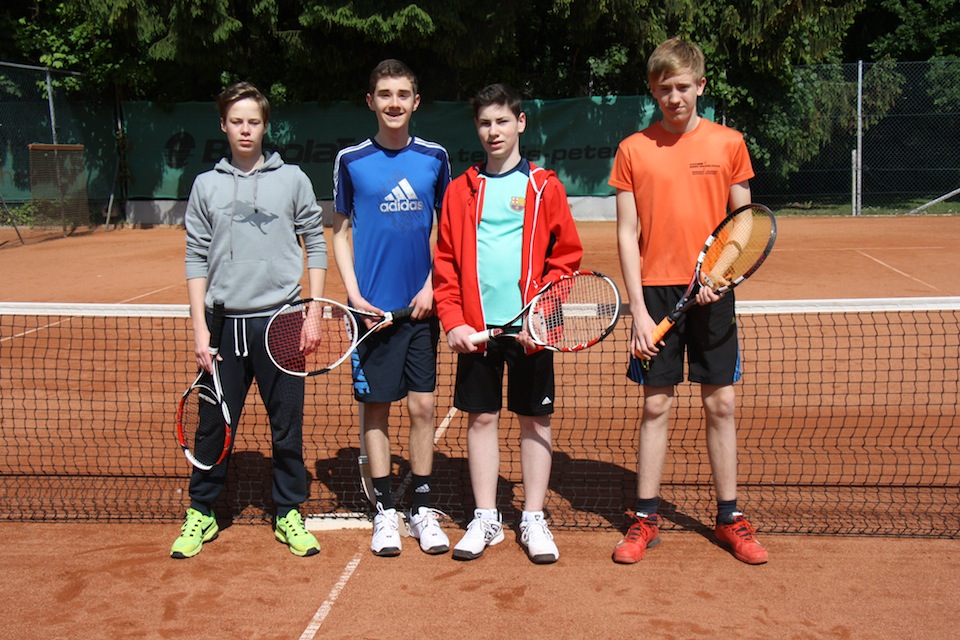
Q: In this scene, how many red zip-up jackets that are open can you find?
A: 1